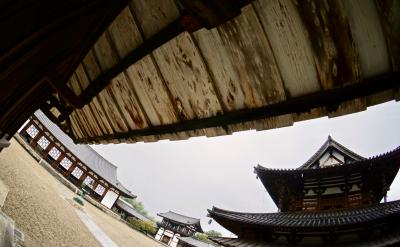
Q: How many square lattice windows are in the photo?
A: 7